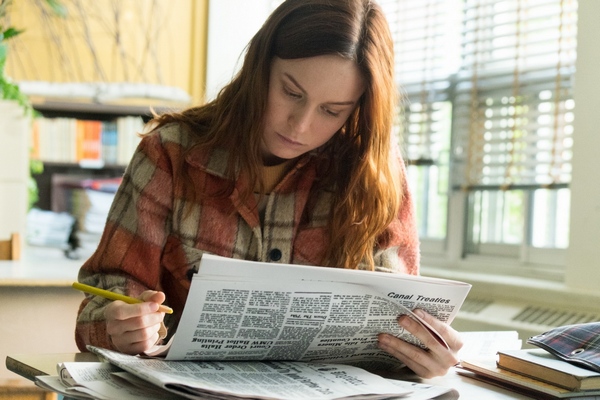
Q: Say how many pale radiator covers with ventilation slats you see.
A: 1